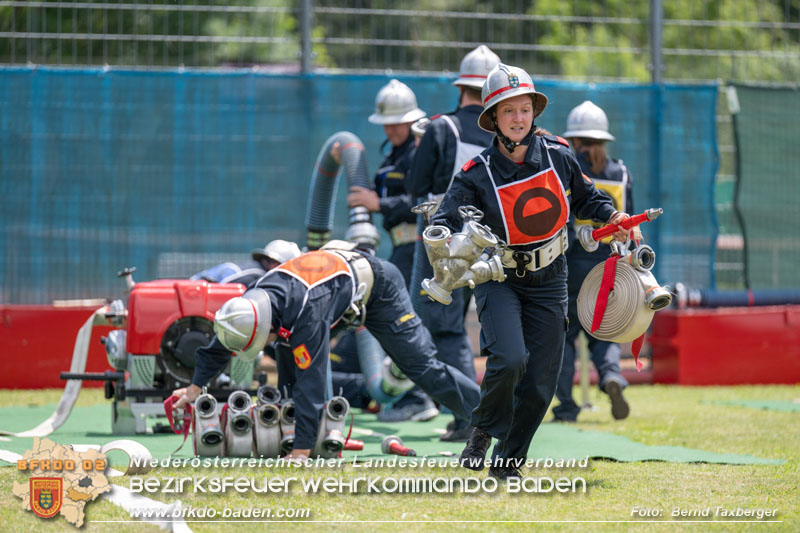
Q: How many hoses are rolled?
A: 6